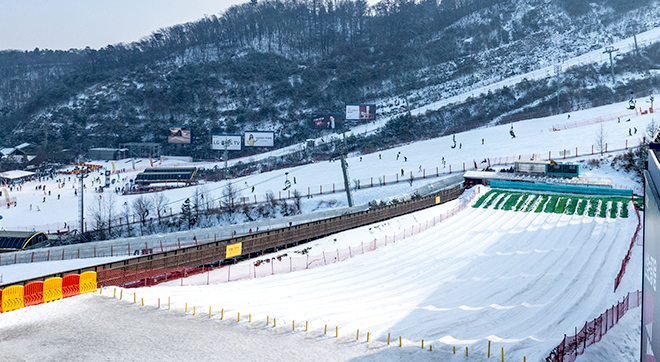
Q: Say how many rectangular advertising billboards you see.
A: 5